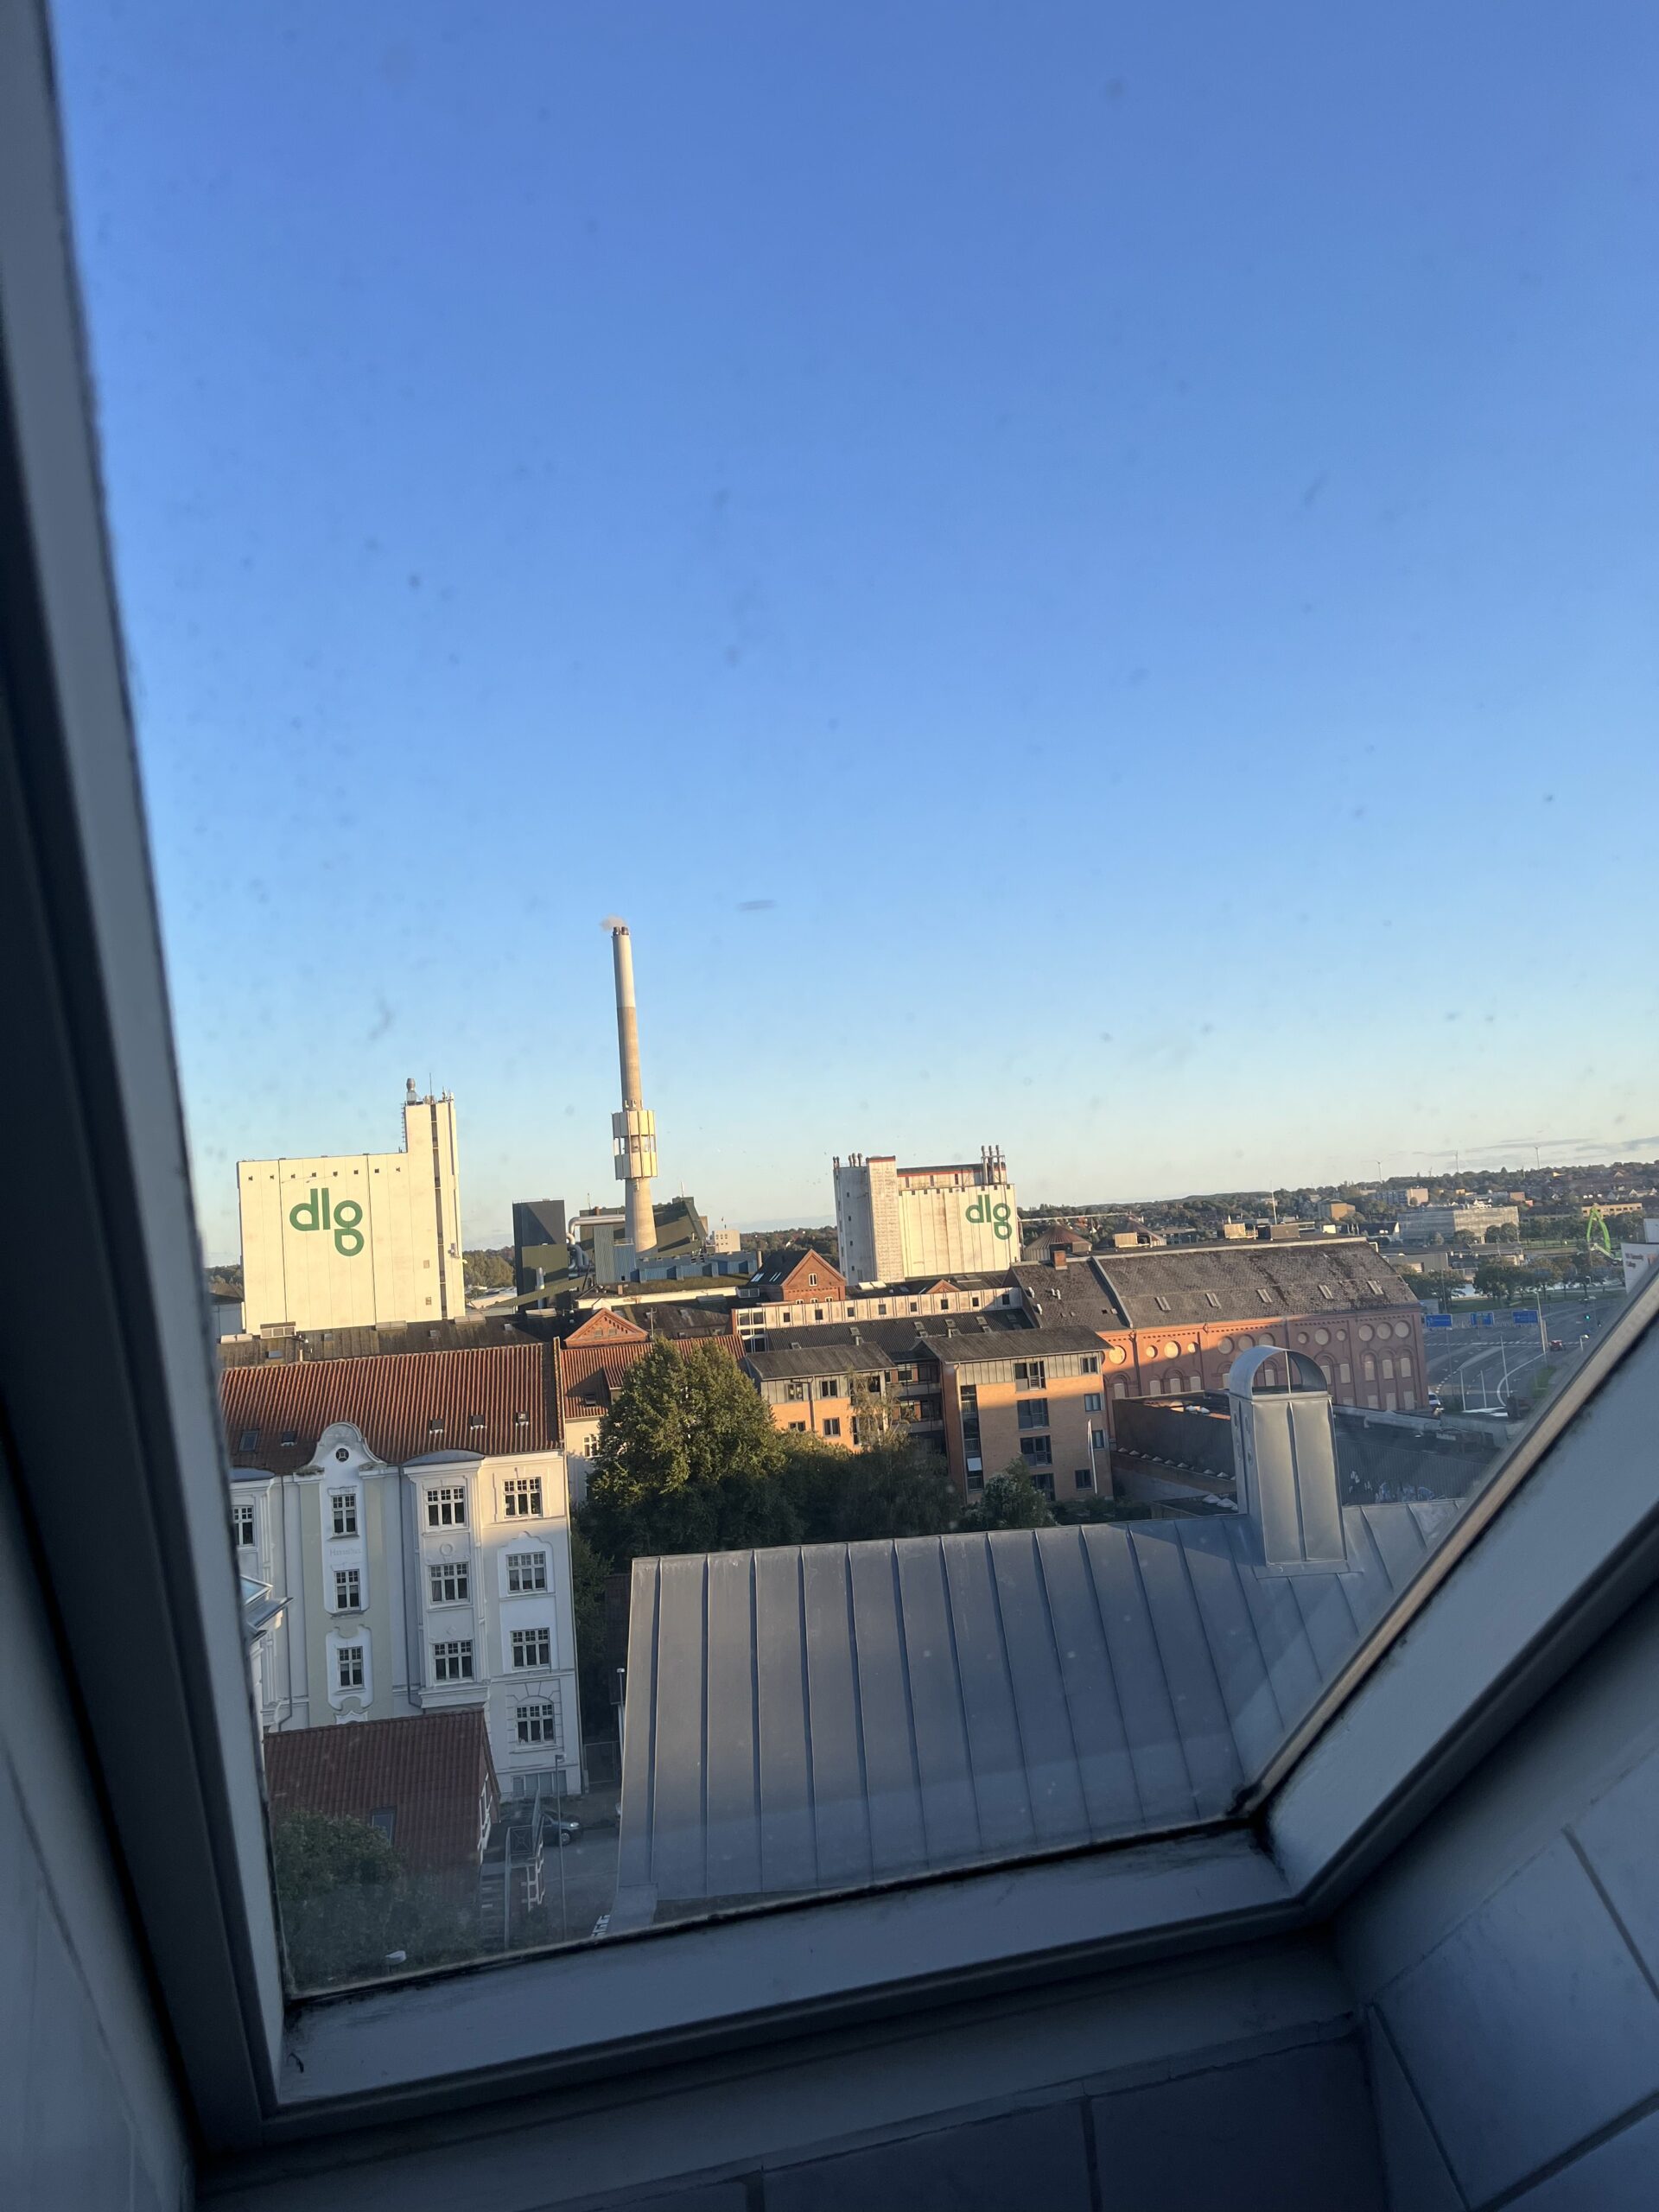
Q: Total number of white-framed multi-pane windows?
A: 11